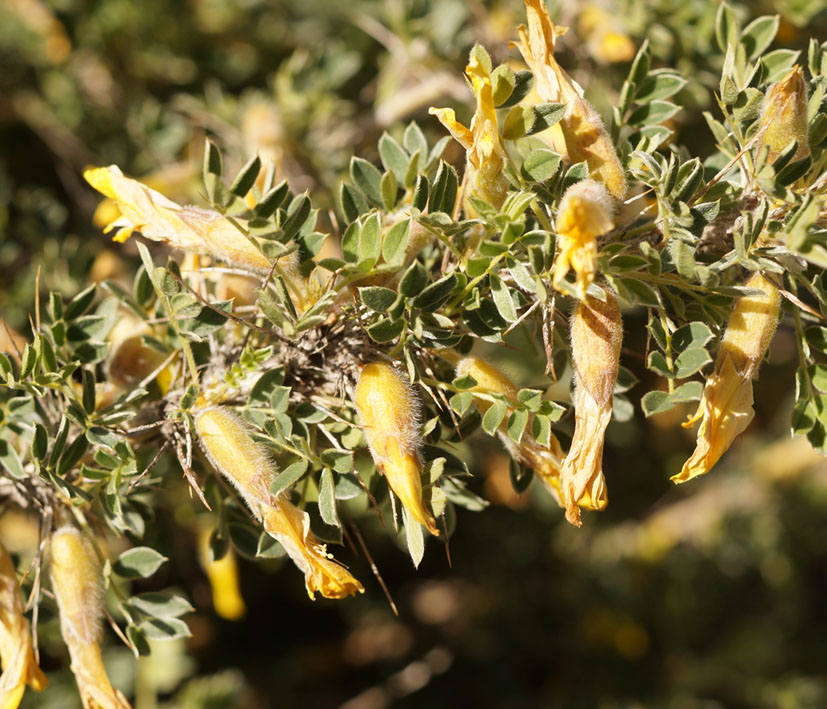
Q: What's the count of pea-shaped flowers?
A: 12